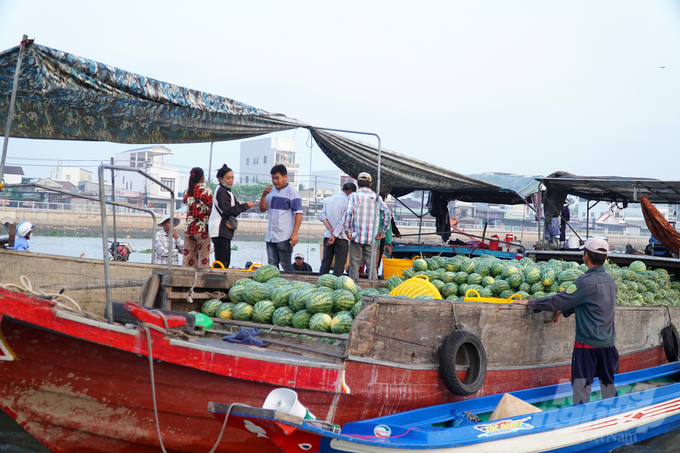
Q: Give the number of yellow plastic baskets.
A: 4